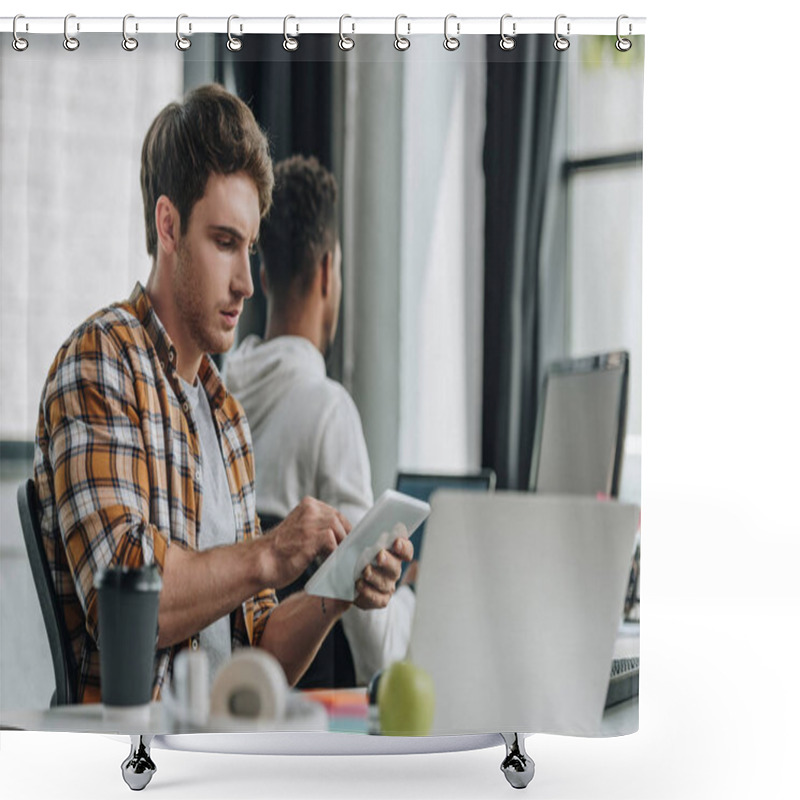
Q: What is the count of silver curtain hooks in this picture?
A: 12